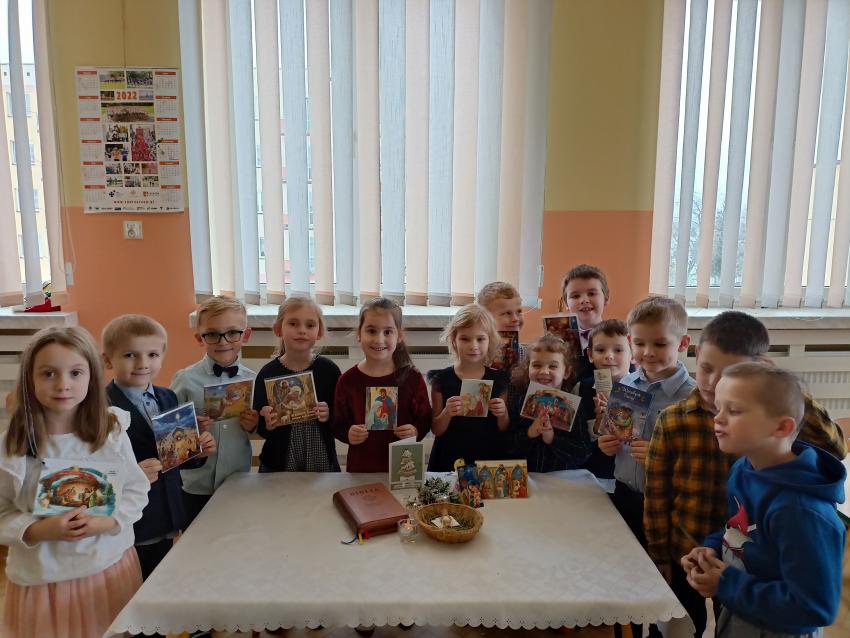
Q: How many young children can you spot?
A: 13